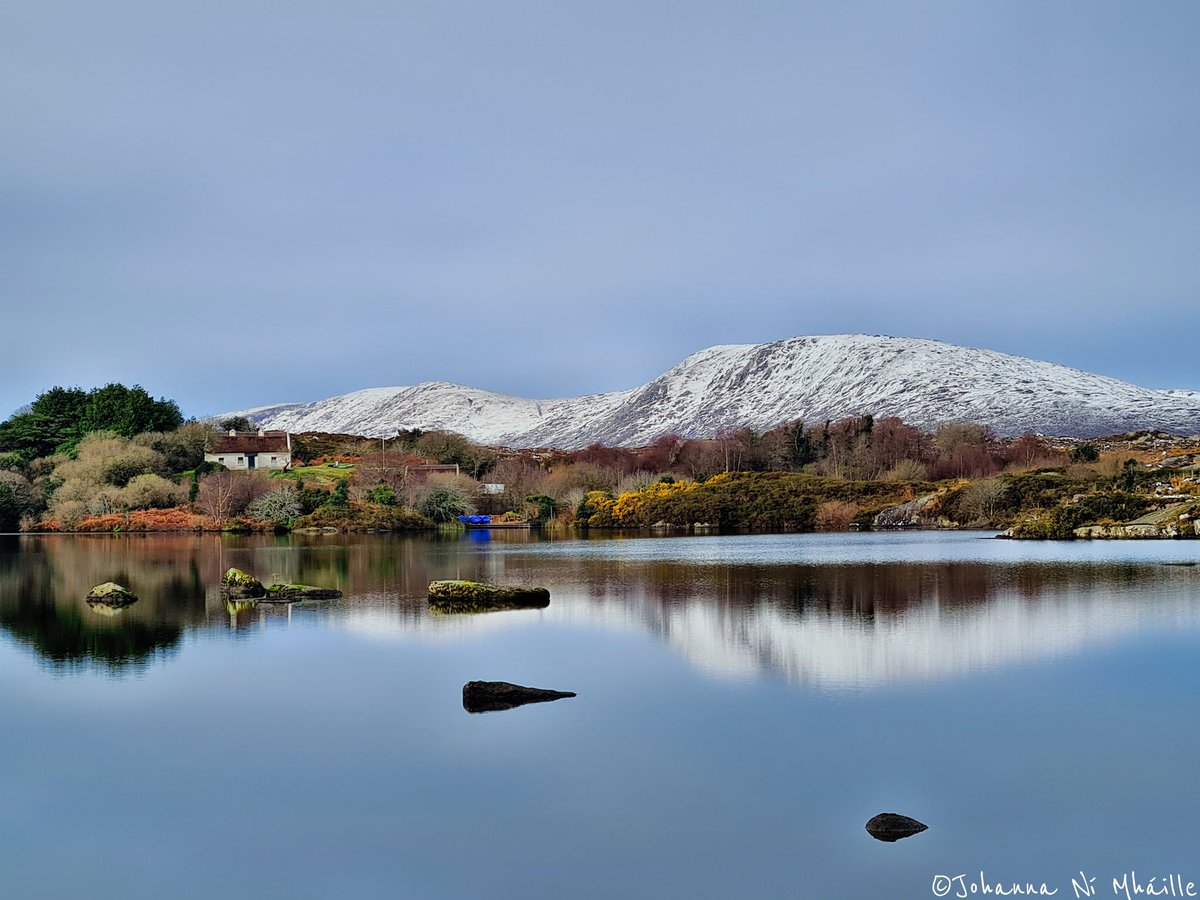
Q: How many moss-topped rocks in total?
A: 4